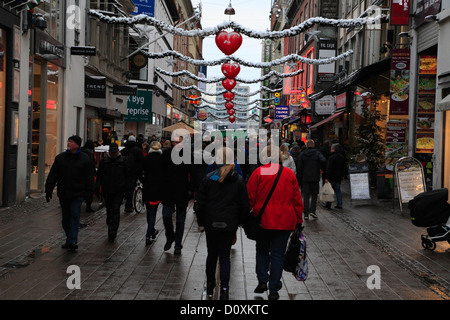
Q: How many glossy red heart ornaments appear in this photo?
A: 7